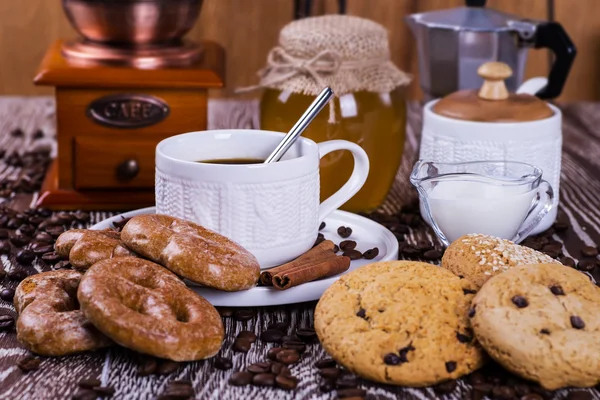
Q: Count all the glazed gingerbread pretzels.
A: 4